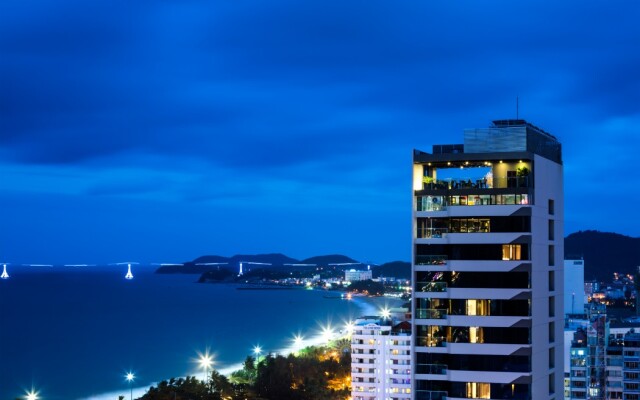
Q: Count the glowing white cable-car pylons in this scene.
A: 3